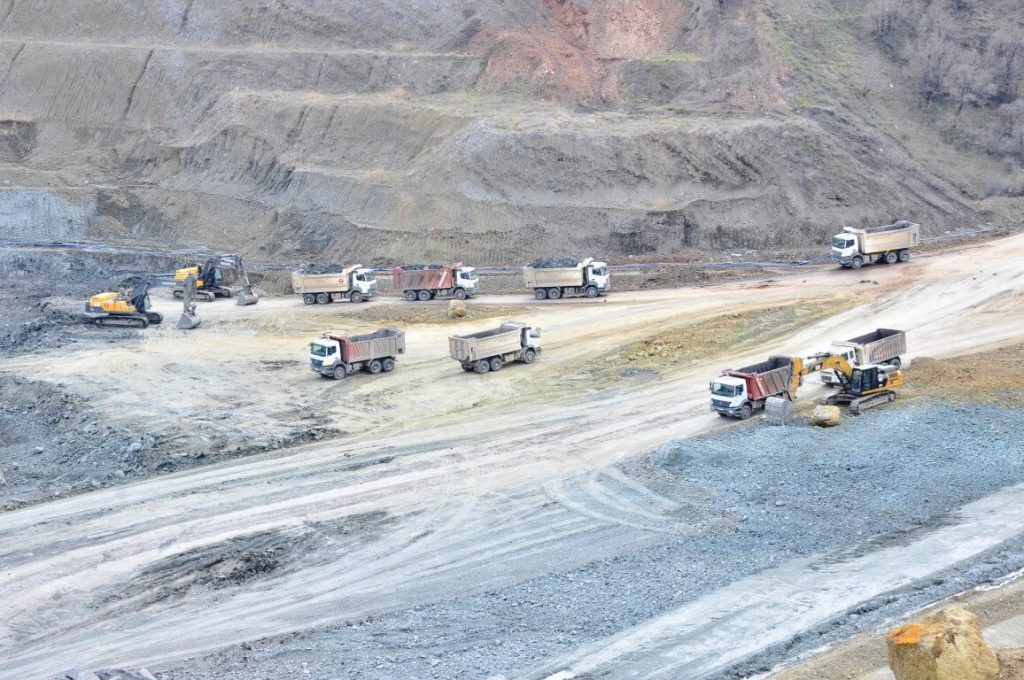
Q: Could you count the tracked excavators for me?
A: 3